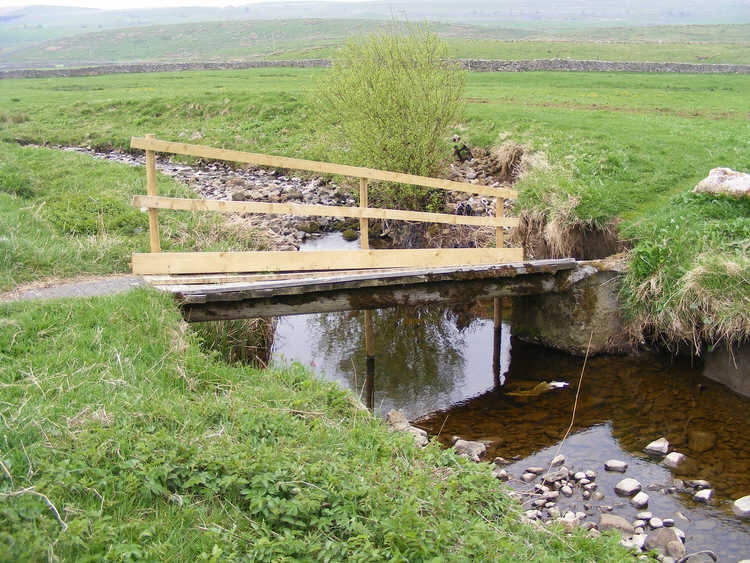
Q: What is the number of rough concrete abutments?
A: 1